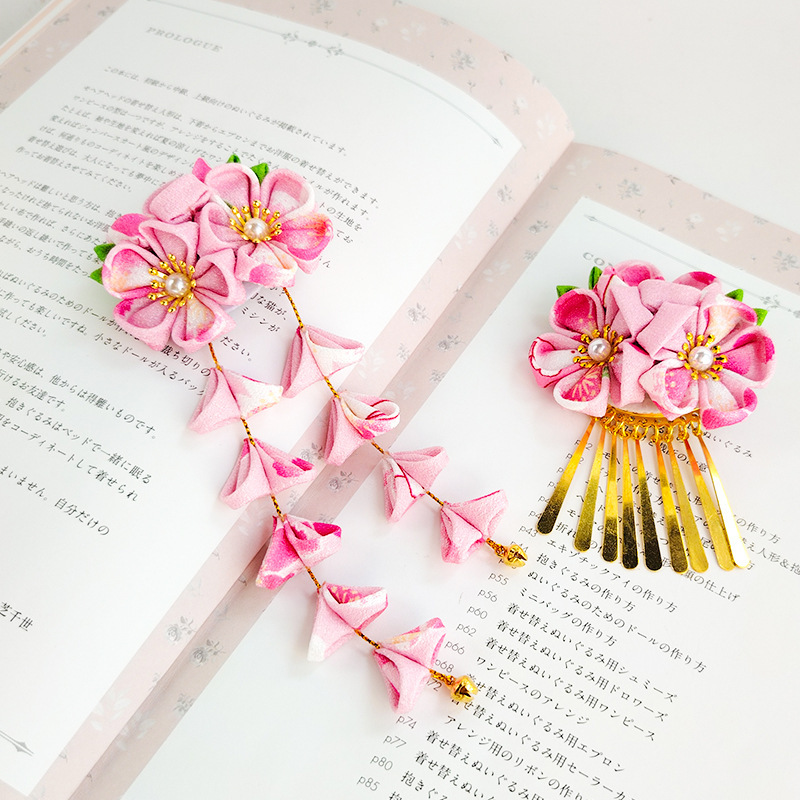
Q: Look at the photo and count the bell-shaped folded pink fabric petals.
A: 9